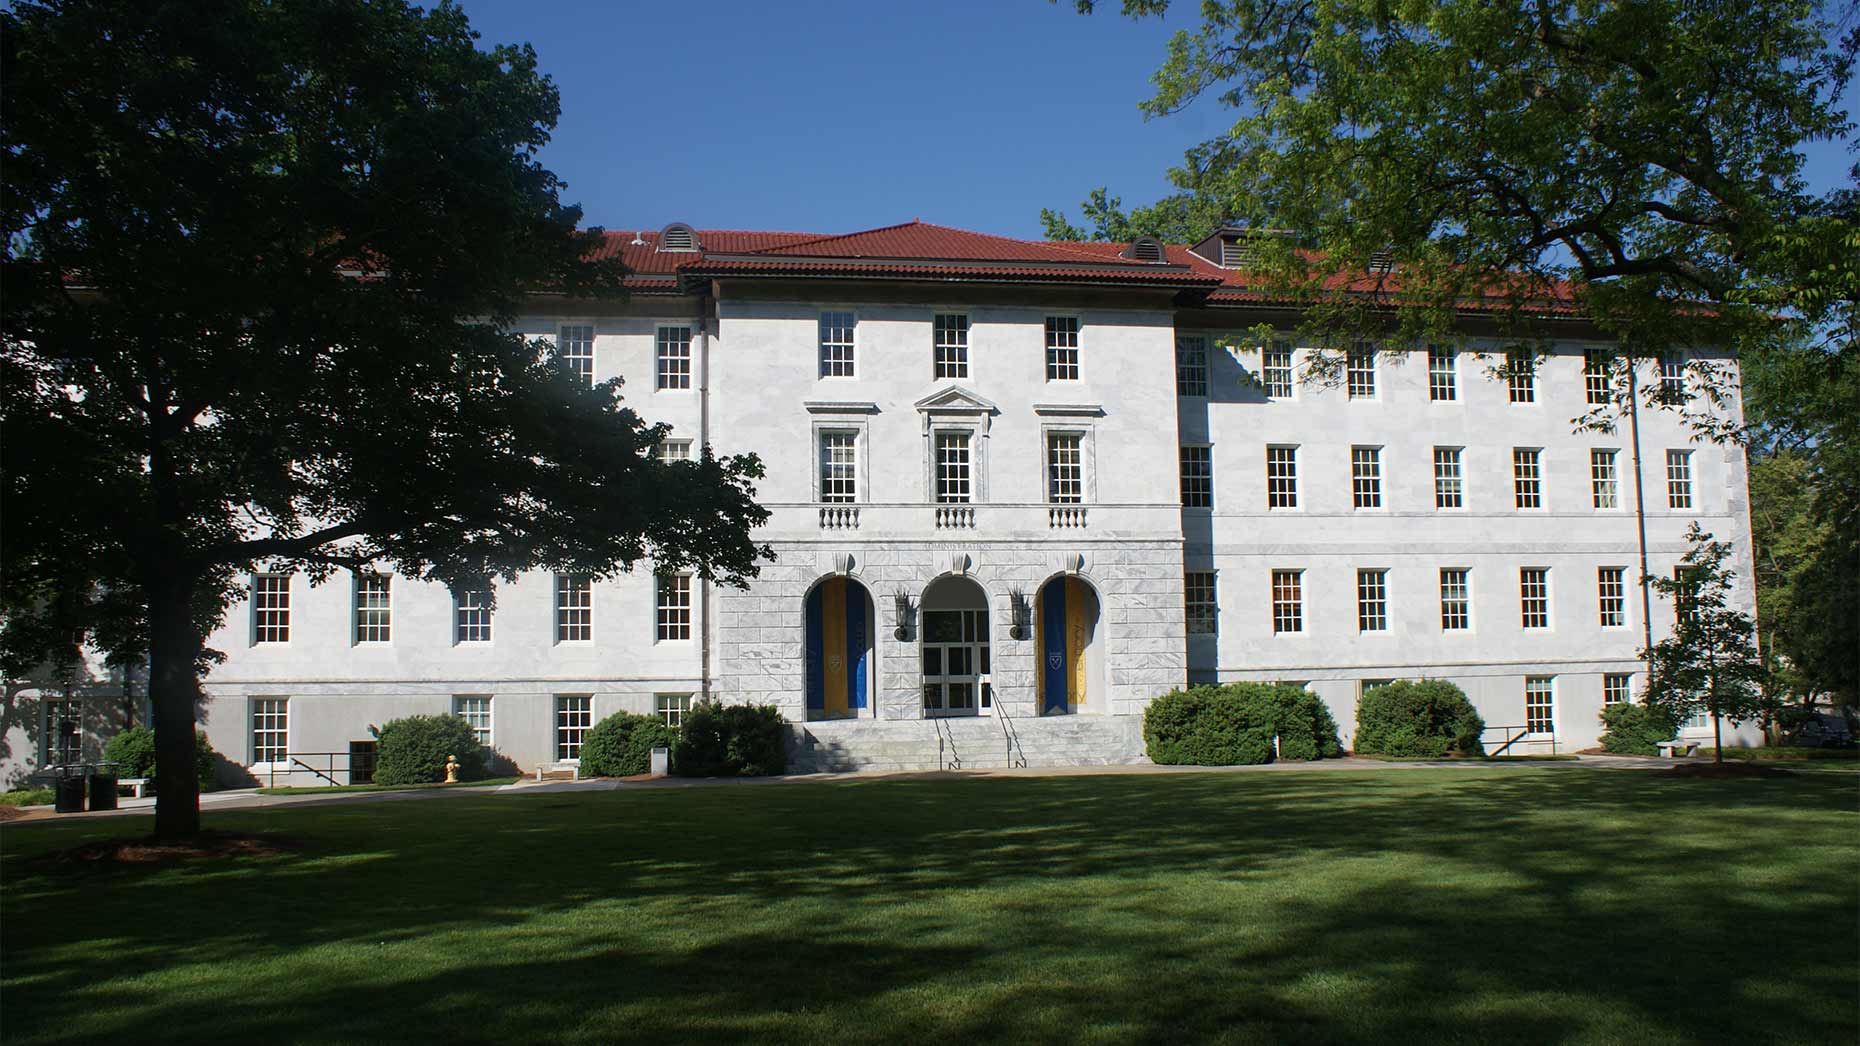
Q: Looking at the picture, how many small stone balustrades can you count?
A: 3